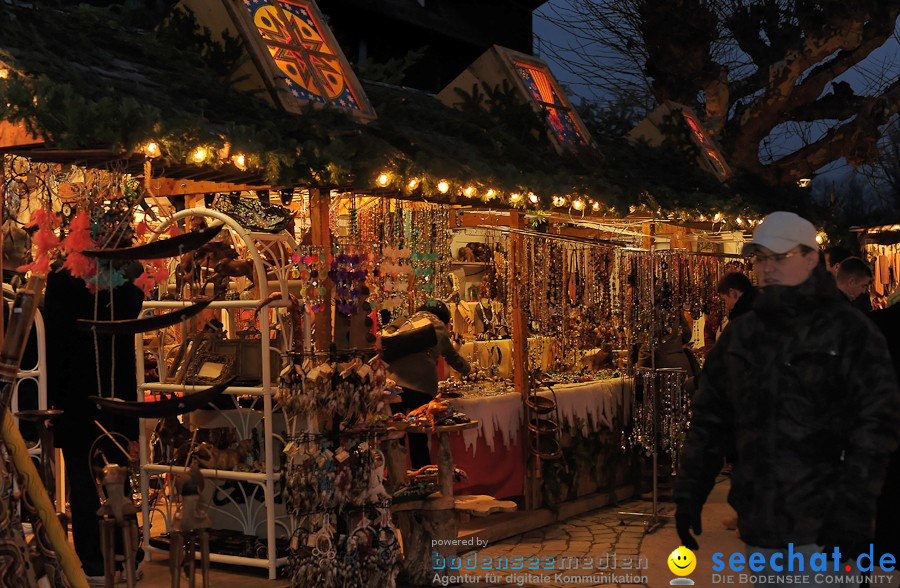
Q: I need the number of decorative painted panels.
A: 3